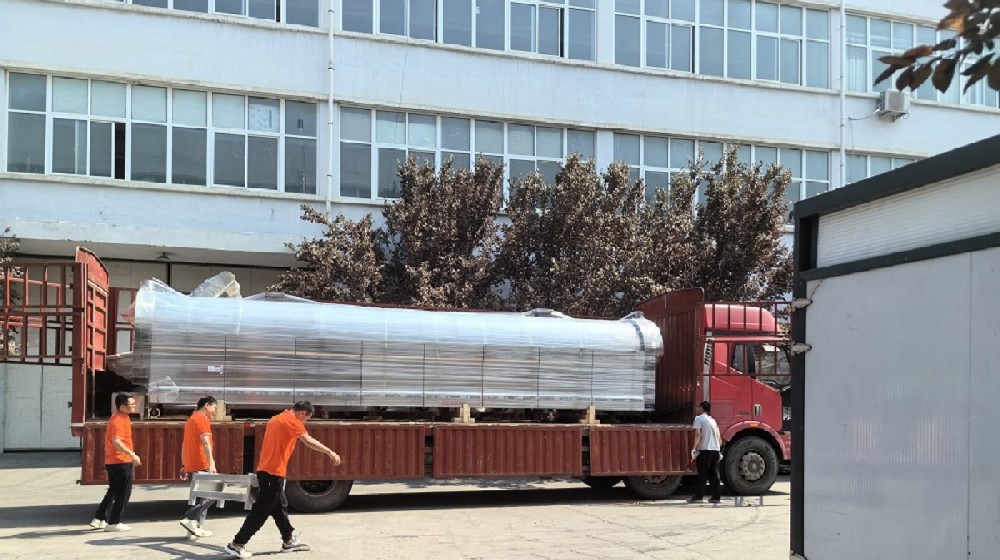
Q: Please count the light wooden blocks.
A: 3